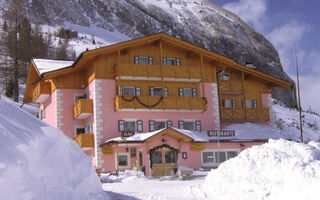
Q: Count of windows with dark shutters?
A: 10